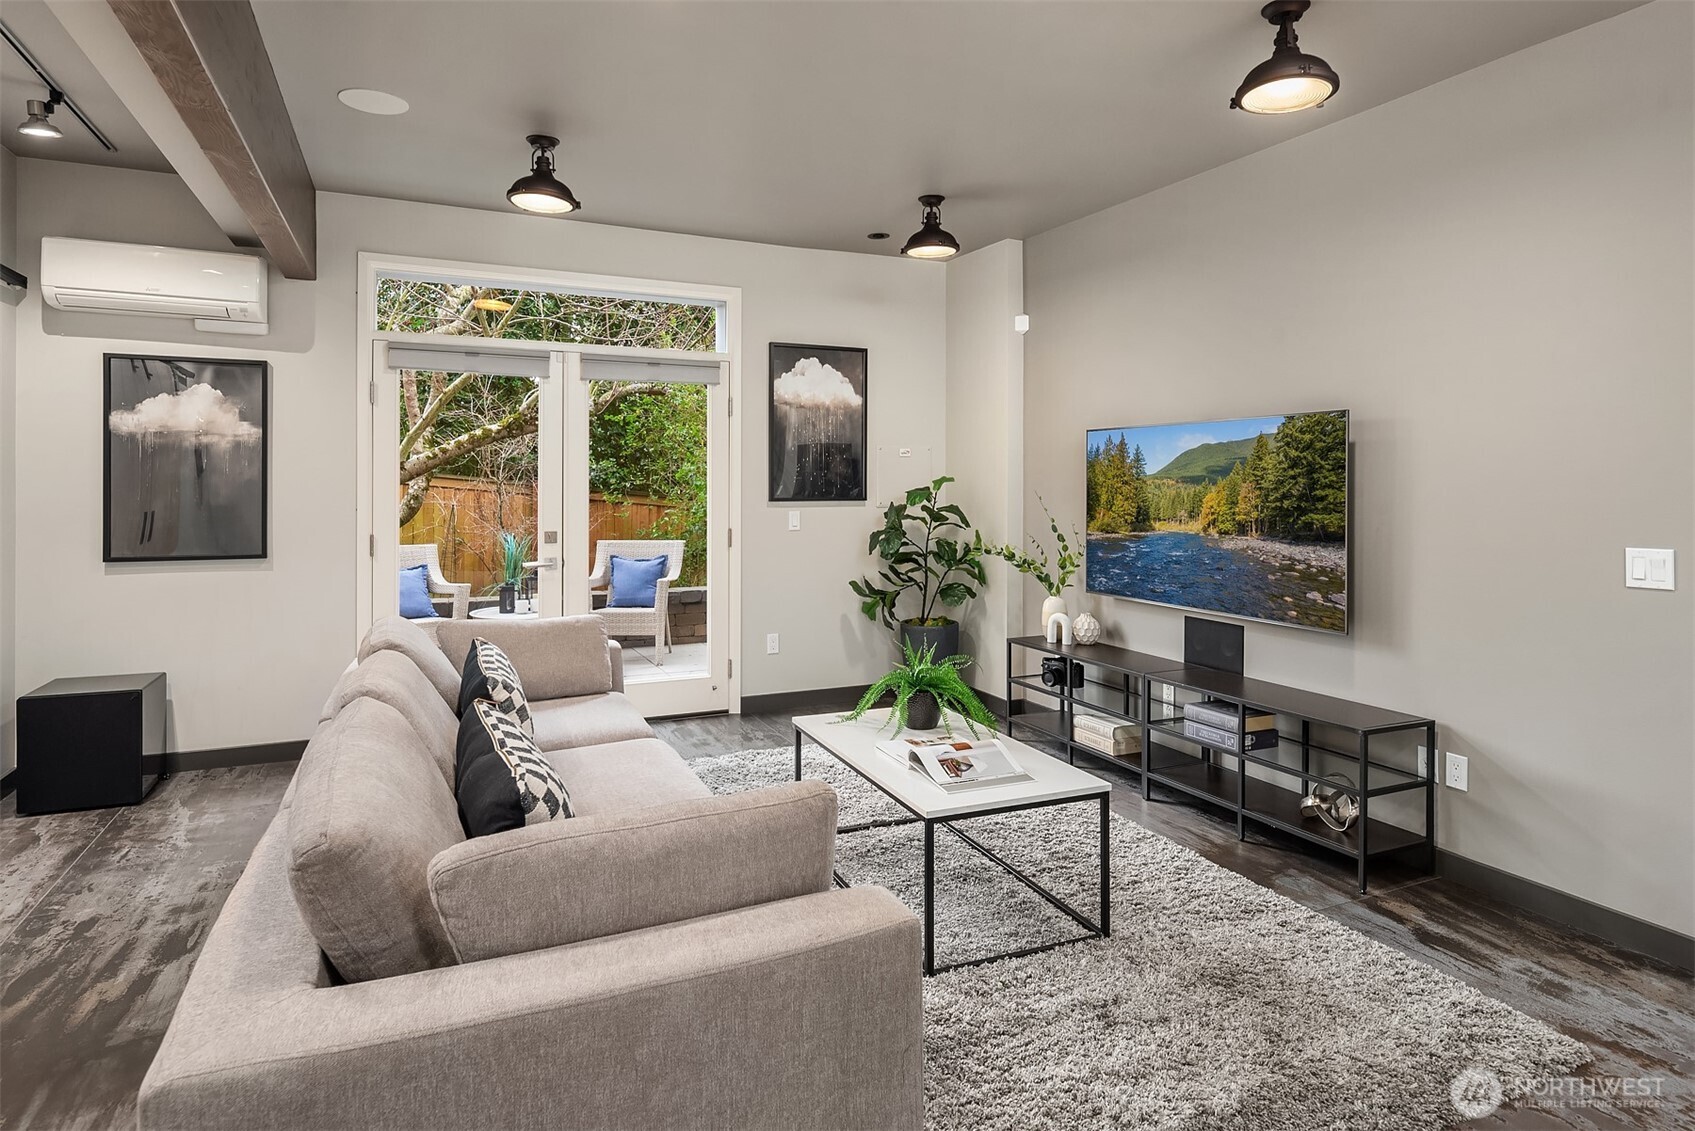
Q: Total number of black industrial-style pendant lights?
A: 3